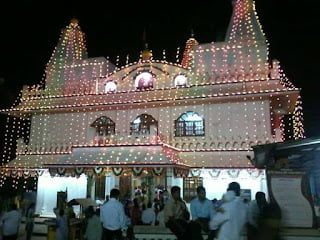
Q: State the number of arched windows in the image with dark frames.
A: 3